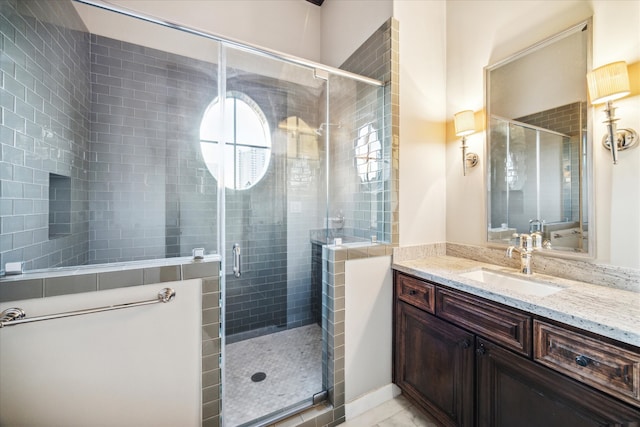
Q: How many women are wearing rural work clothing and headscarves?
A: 0